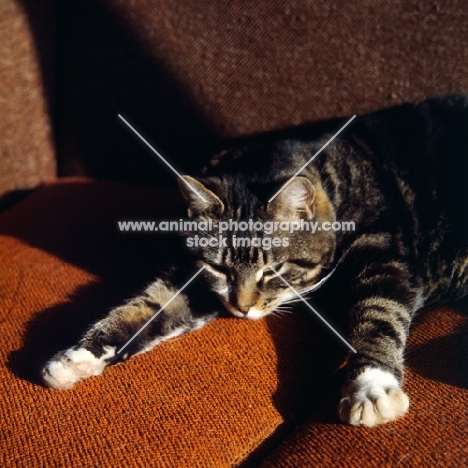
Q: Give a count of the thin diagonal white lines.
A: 4